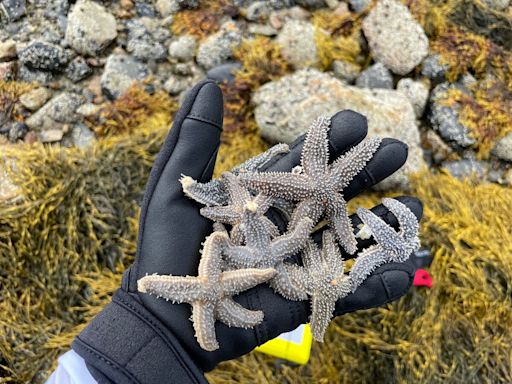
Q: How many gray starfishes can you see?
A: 7